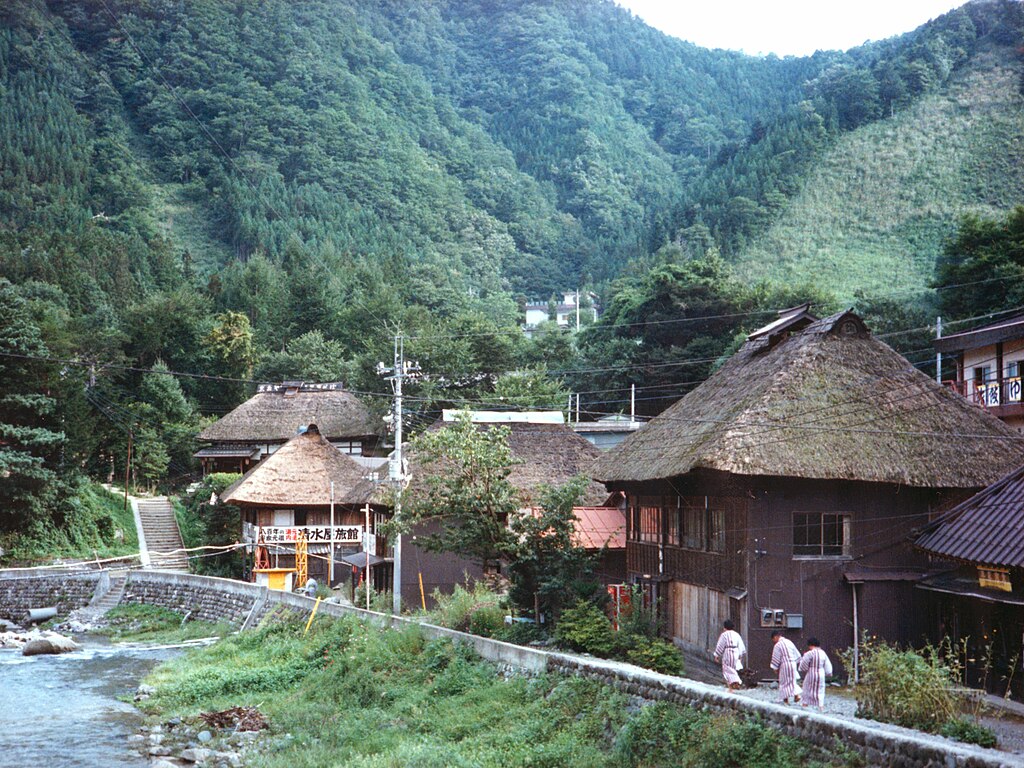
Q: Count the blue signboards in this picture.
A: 0